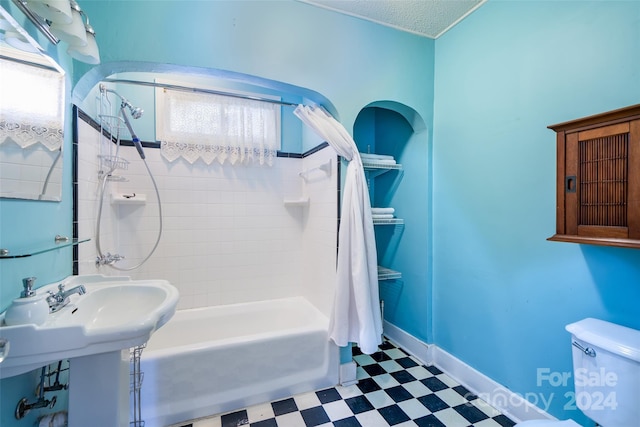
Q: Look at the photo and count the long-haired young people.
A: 0